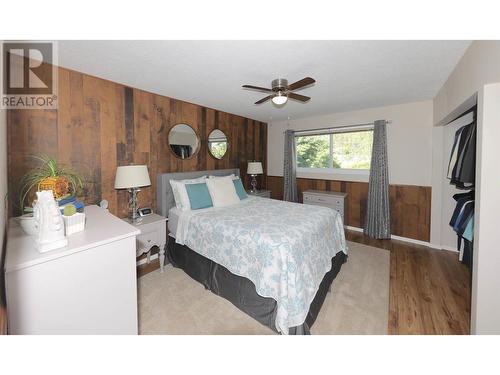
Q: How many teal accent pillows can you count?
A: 2